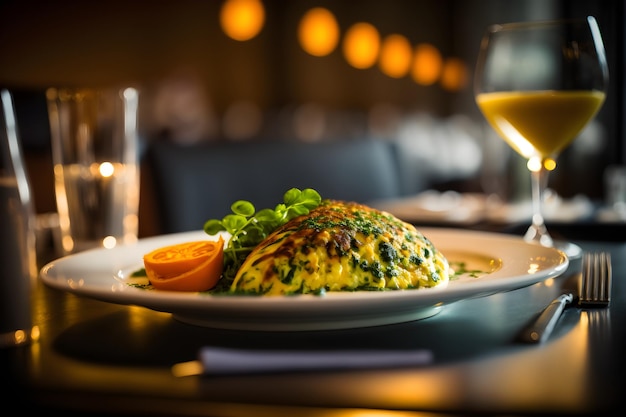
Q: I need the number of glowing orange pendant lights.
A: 6